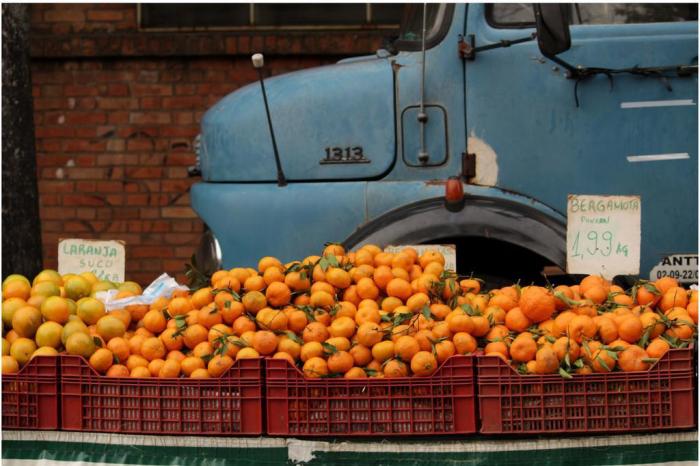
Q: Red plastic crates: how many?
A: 4